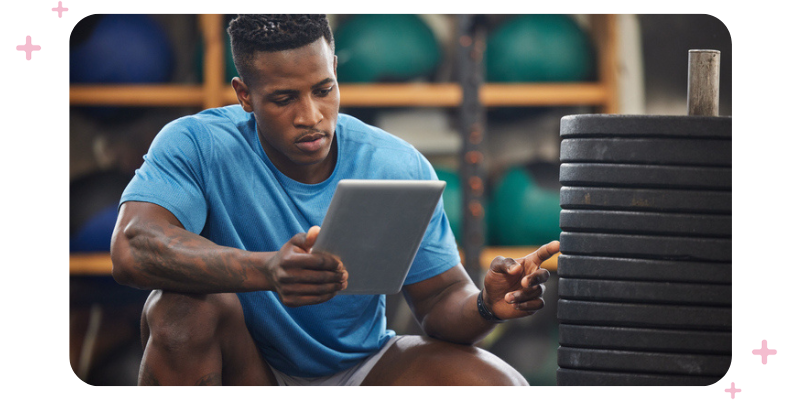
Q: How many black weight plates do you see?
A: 12